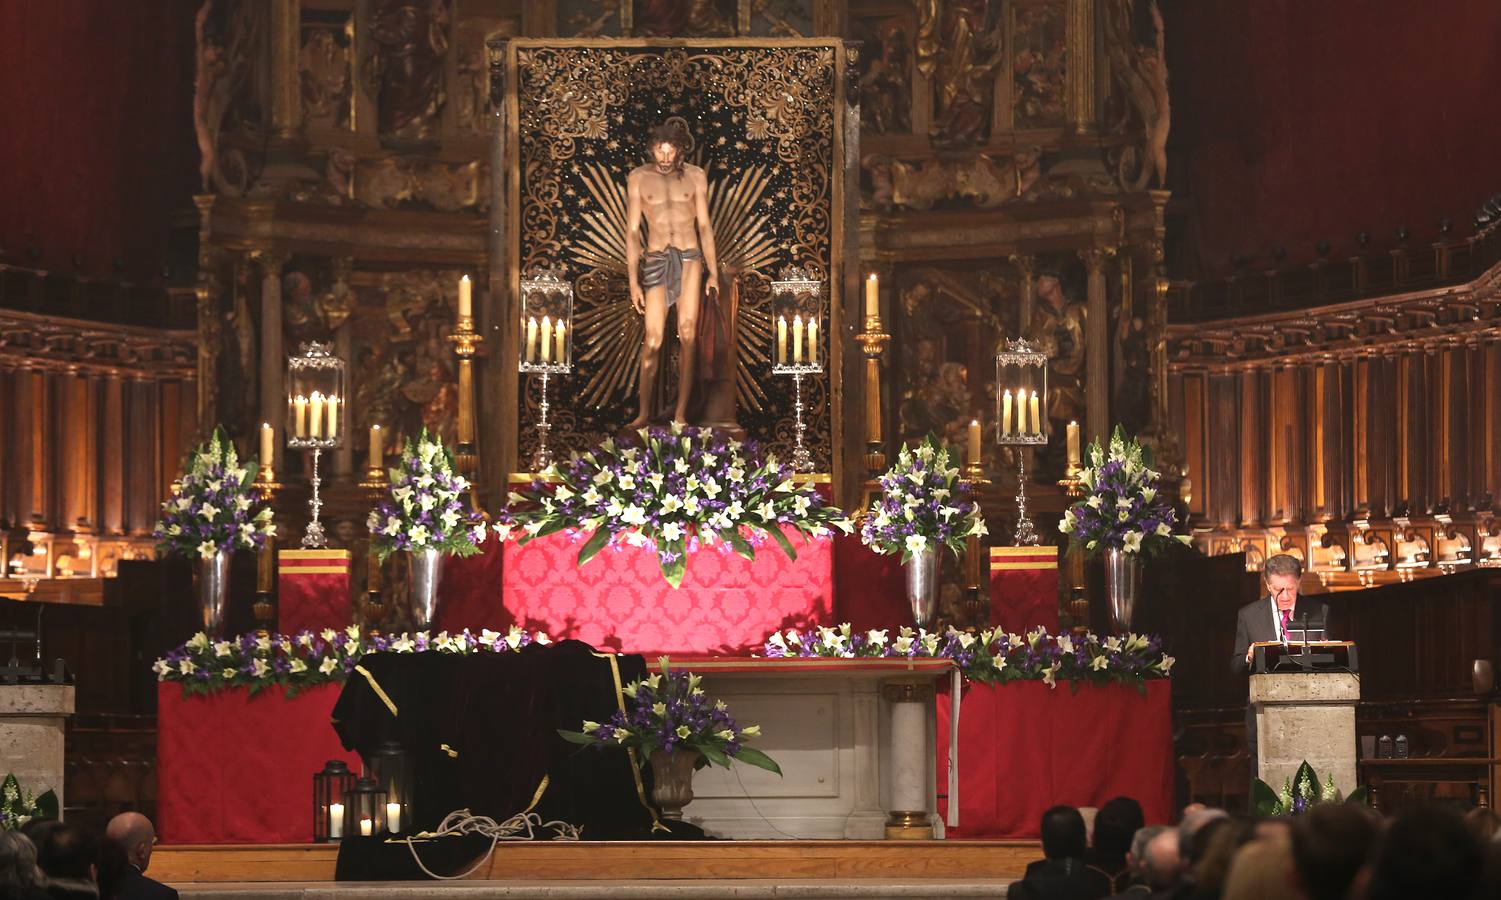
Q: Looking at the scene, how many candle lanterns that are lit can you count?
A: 7